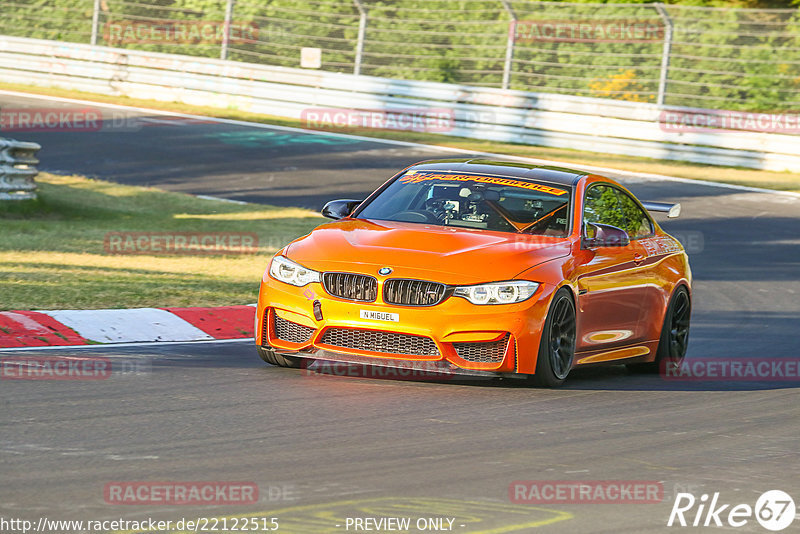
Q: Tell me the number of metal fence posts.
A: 5